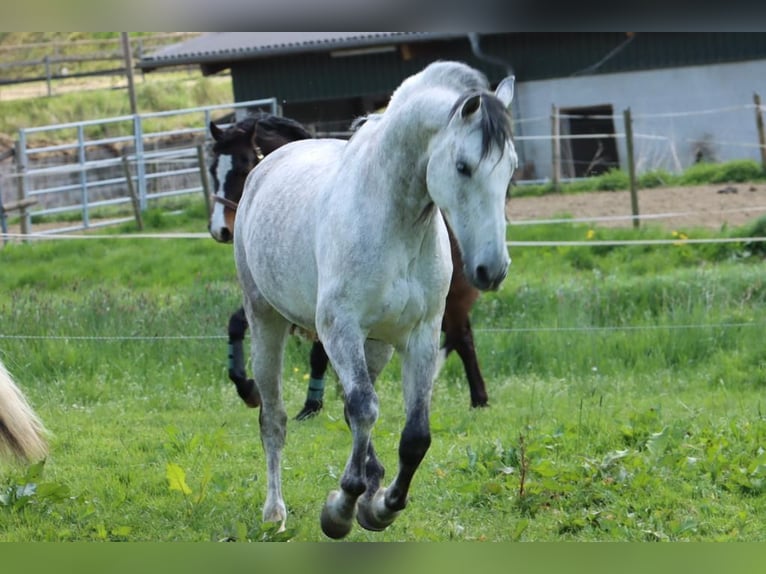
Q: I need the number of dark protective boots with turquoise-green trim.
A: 2